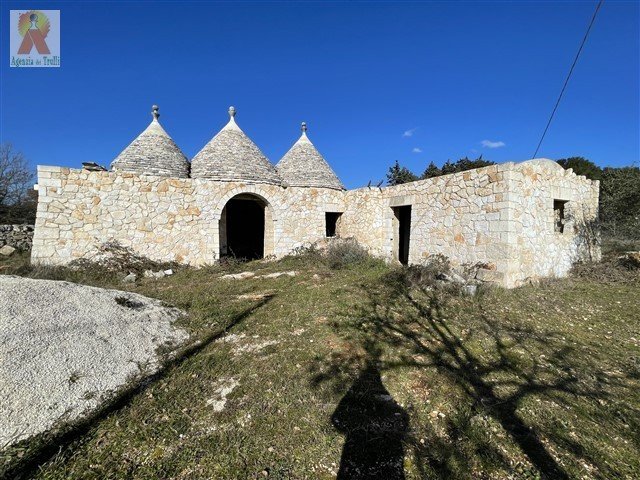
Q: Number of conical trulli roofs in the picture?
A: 3